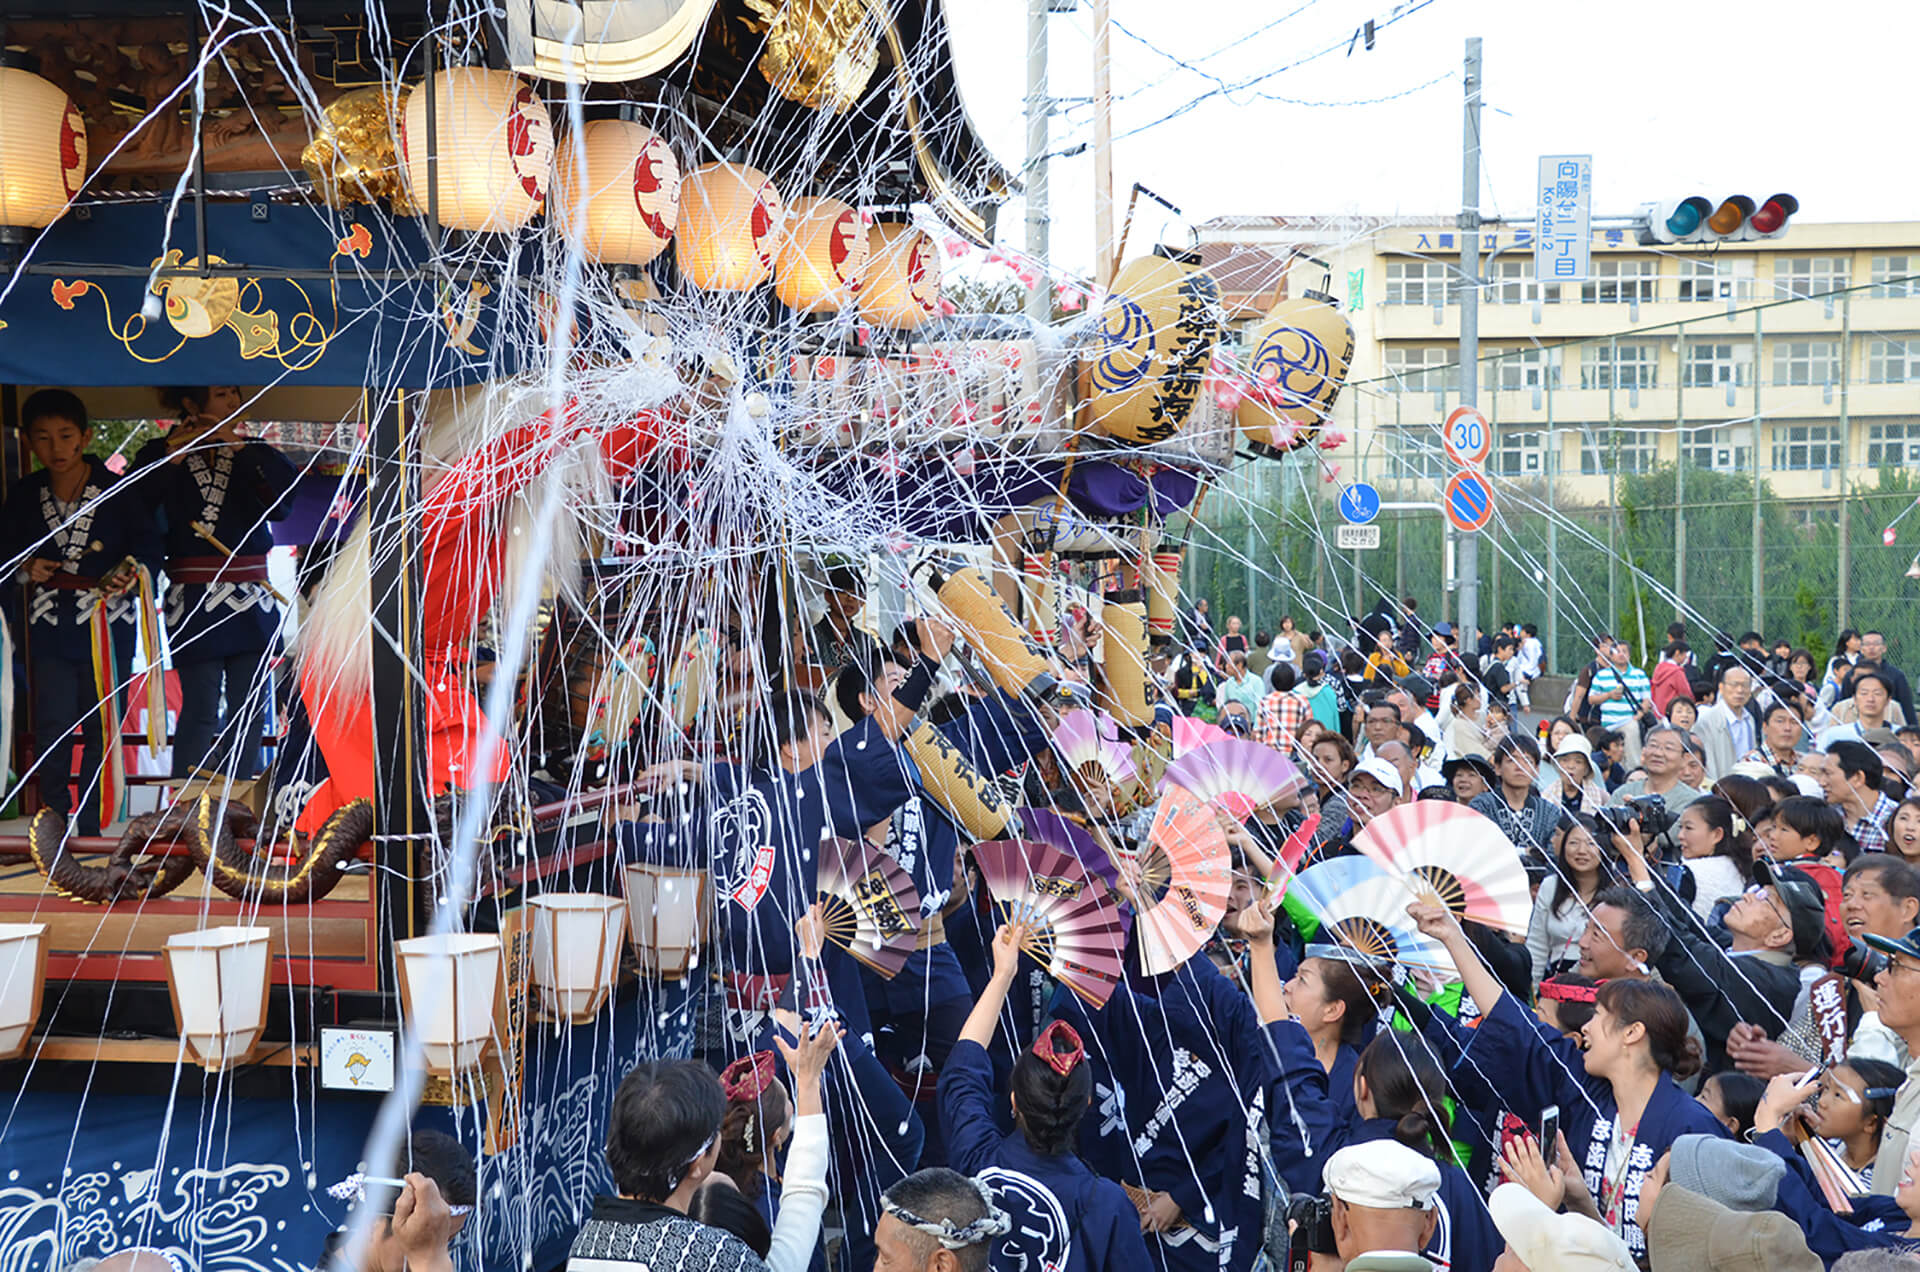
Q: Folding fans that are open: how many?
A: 9